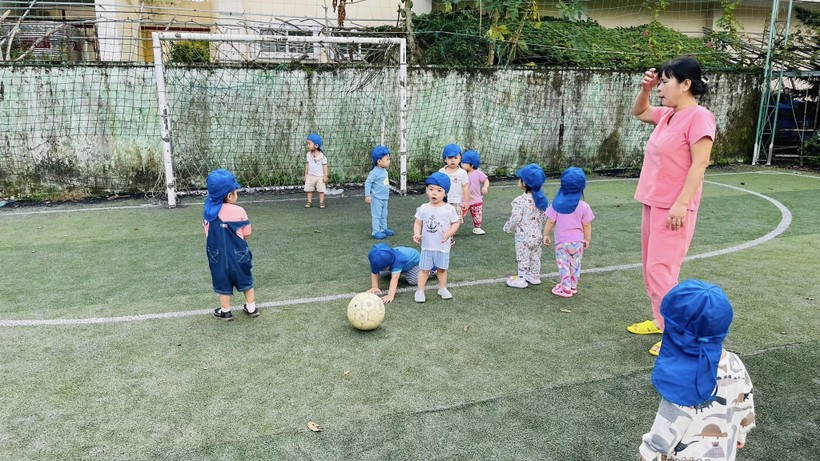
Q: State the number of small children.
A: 10